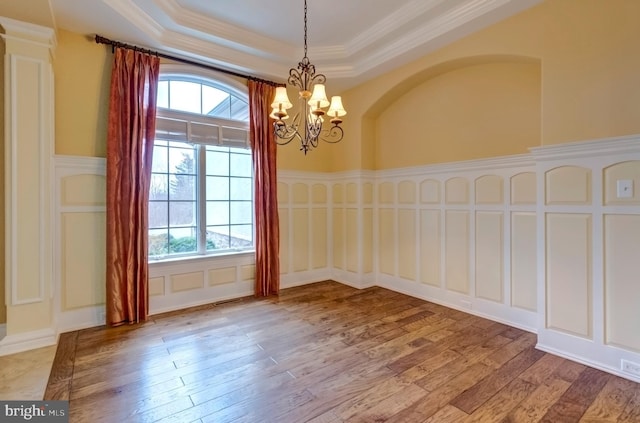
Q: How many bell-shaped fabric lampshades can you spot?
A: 5